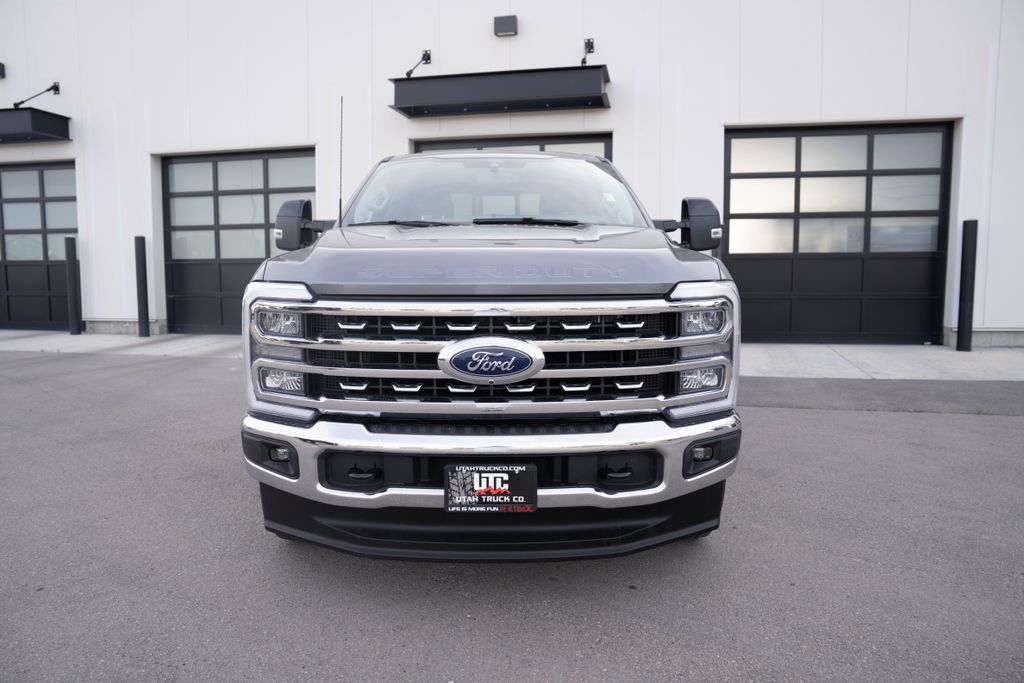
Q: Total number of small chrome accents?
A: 12